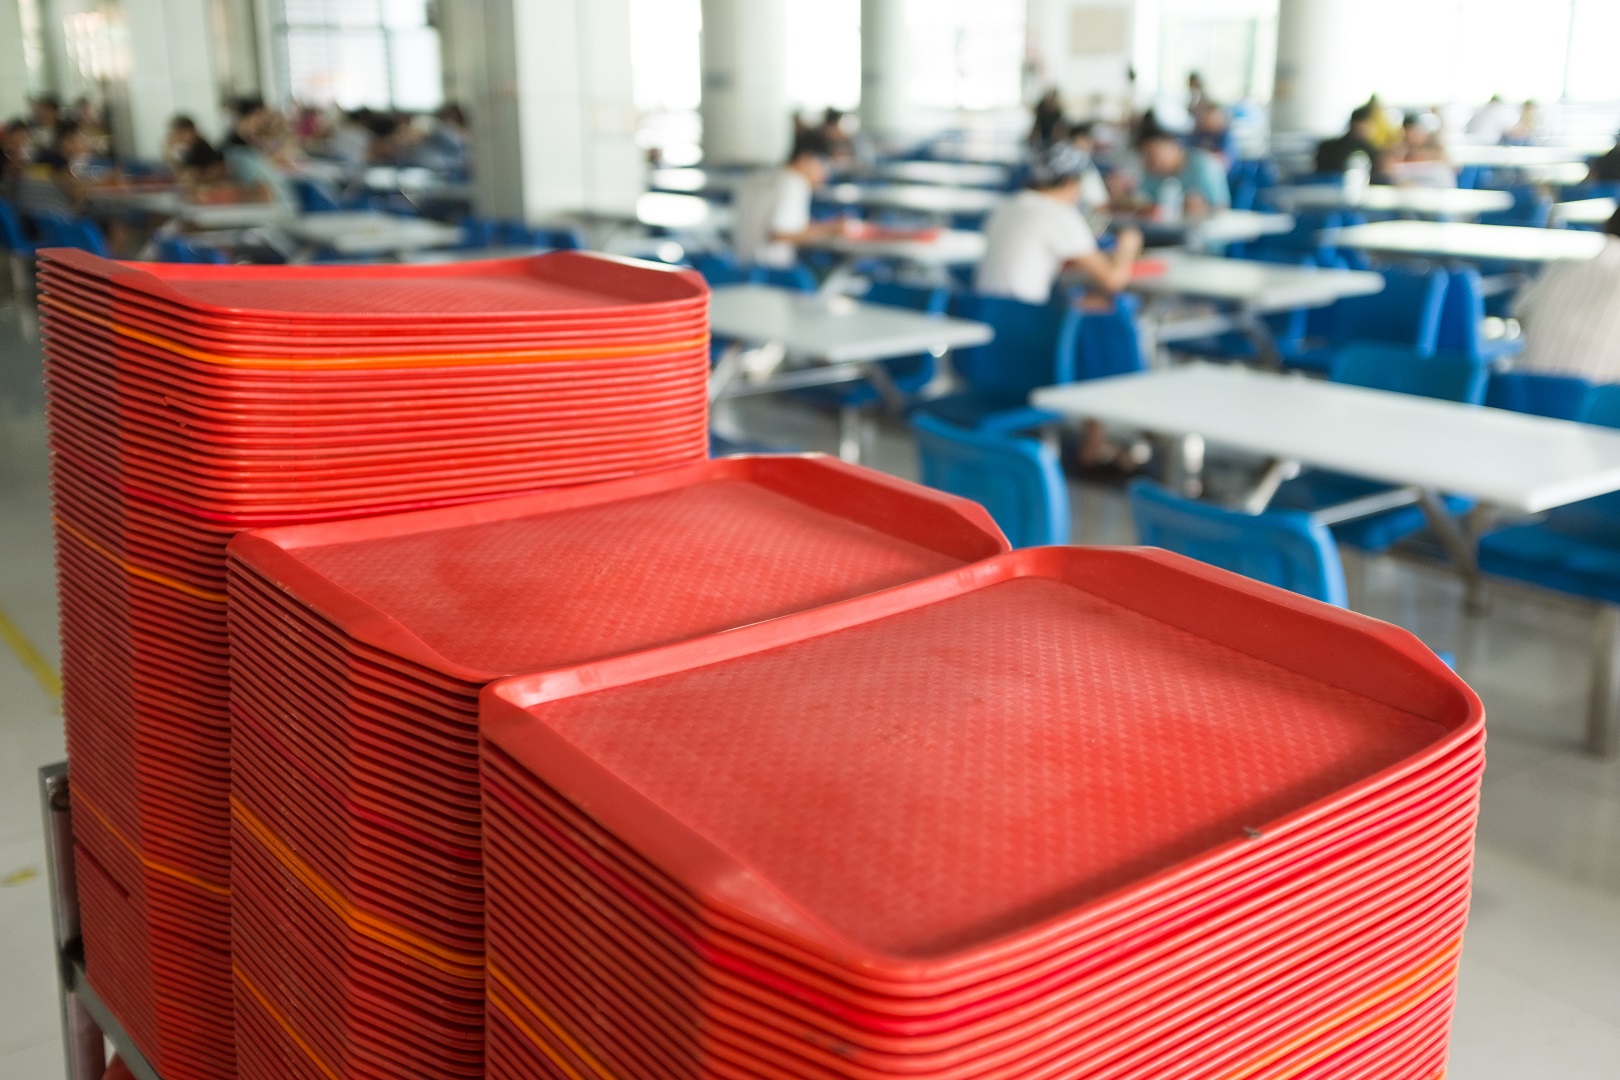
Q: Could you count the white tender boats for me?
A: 0